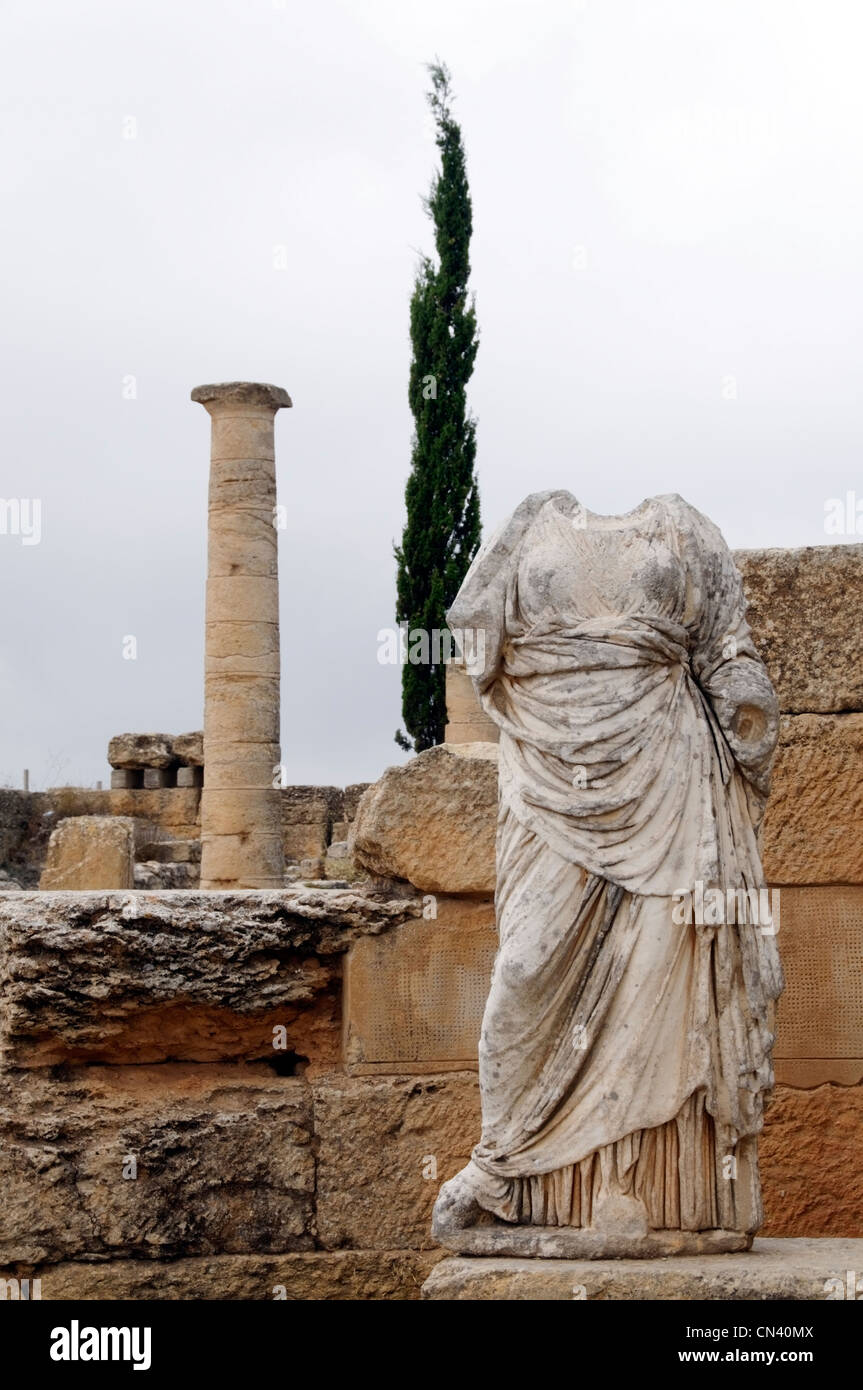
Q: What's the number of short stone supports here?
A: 3